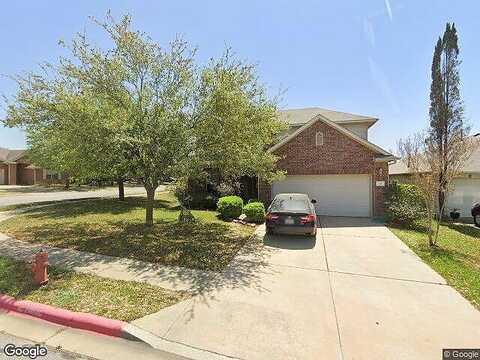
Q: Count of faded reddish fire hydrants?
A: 1